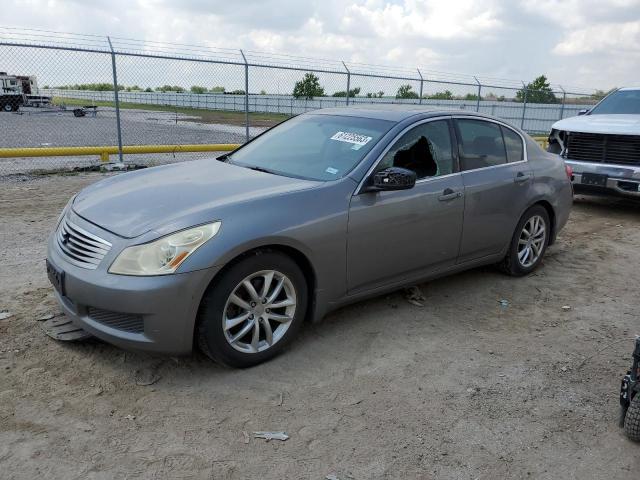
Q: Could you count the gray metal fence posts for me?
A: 7